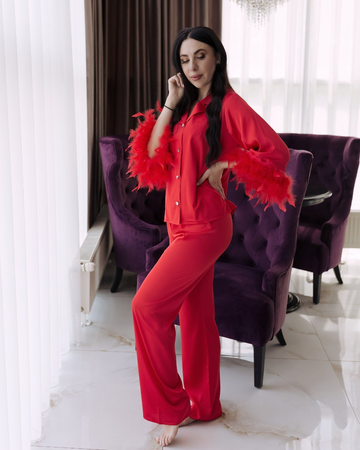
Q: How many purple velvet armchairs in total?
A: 3